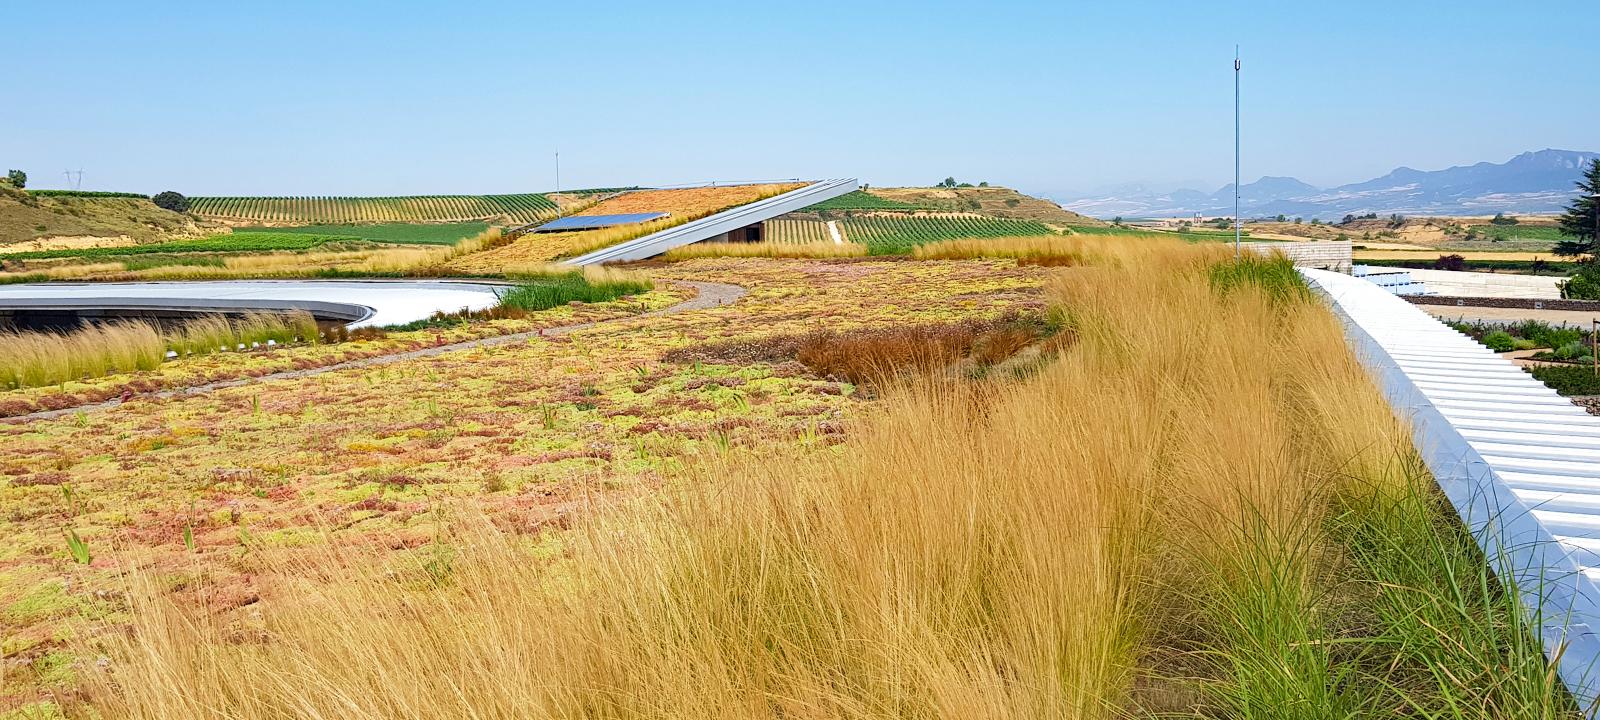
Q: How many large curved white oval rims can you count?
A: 1